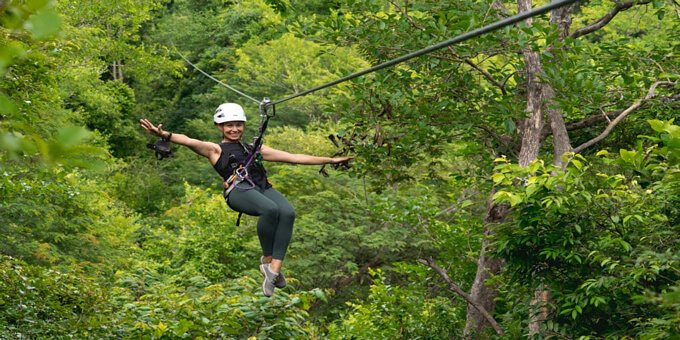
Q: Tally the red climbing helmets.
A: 0